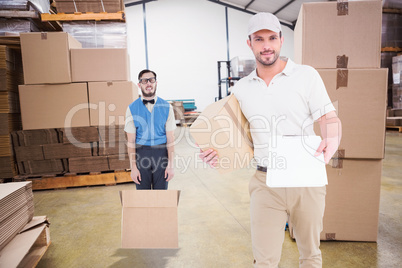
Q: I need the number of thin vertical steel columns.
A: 2